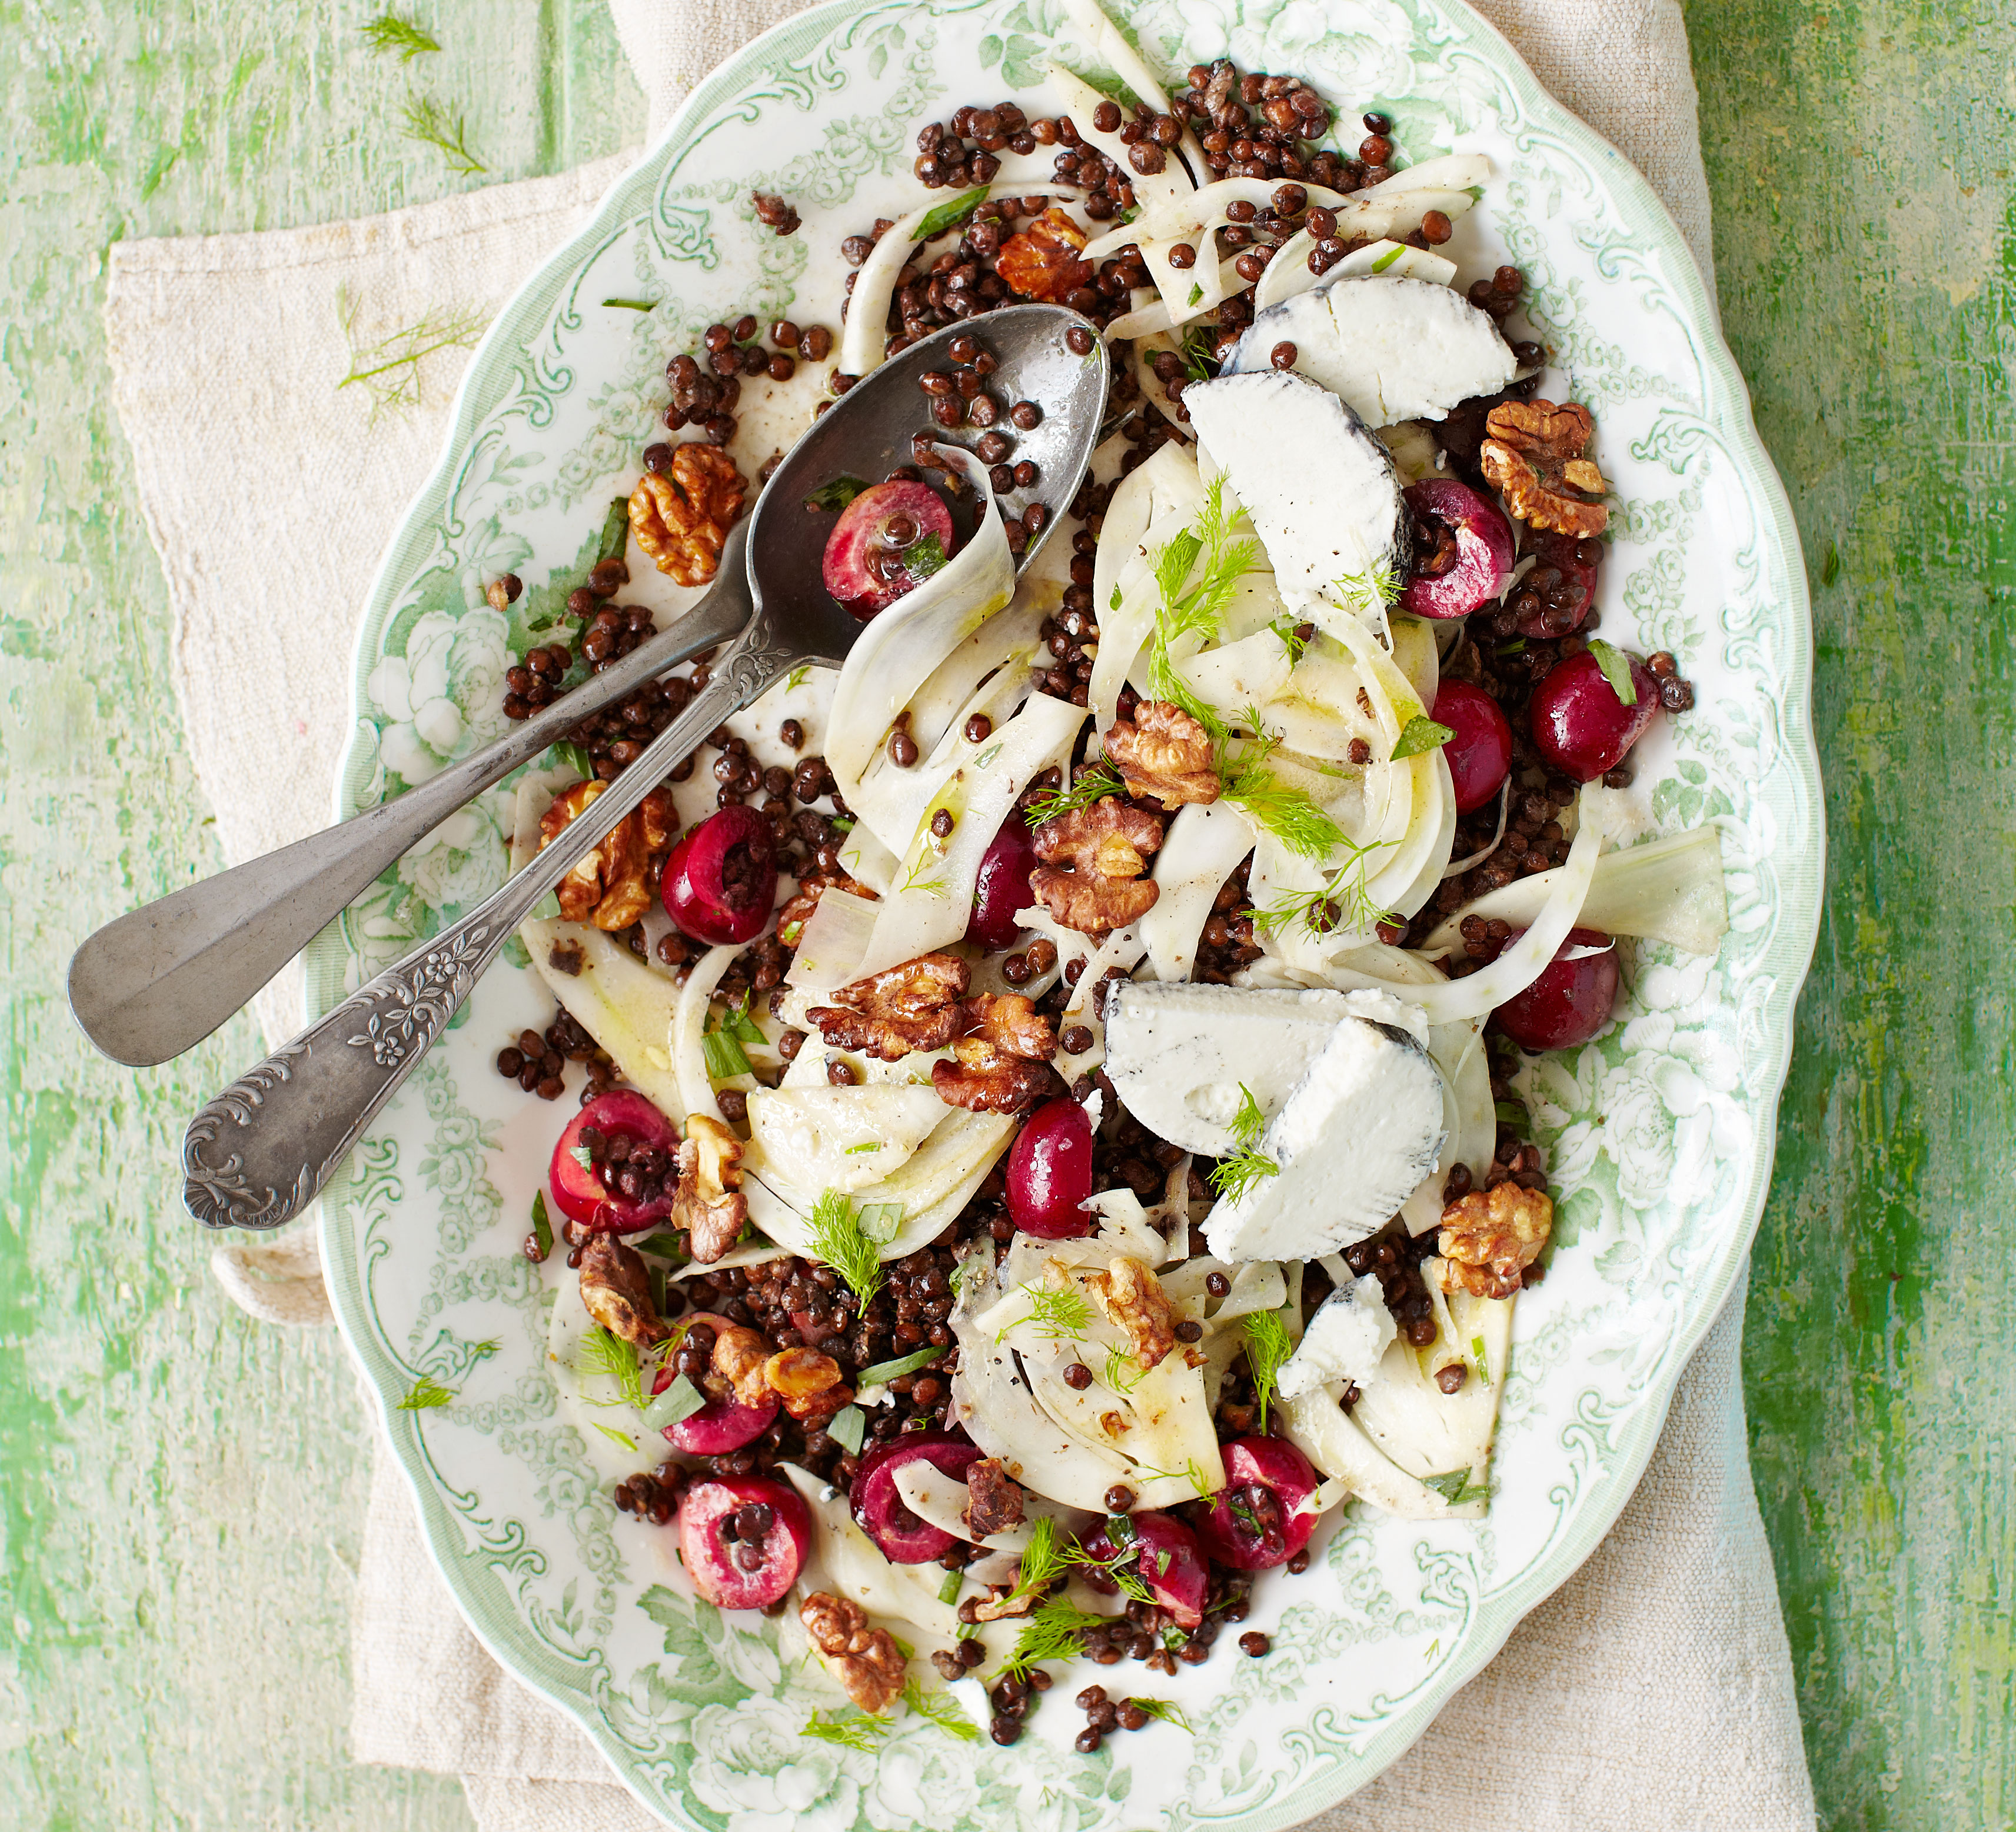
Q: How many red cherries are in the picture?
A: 15